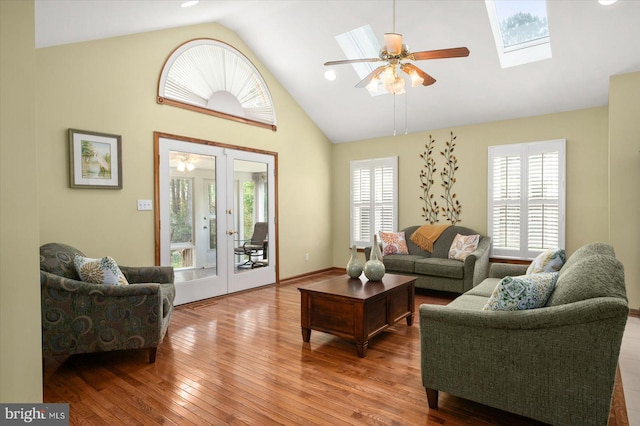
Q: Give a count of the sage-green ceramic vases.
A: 3